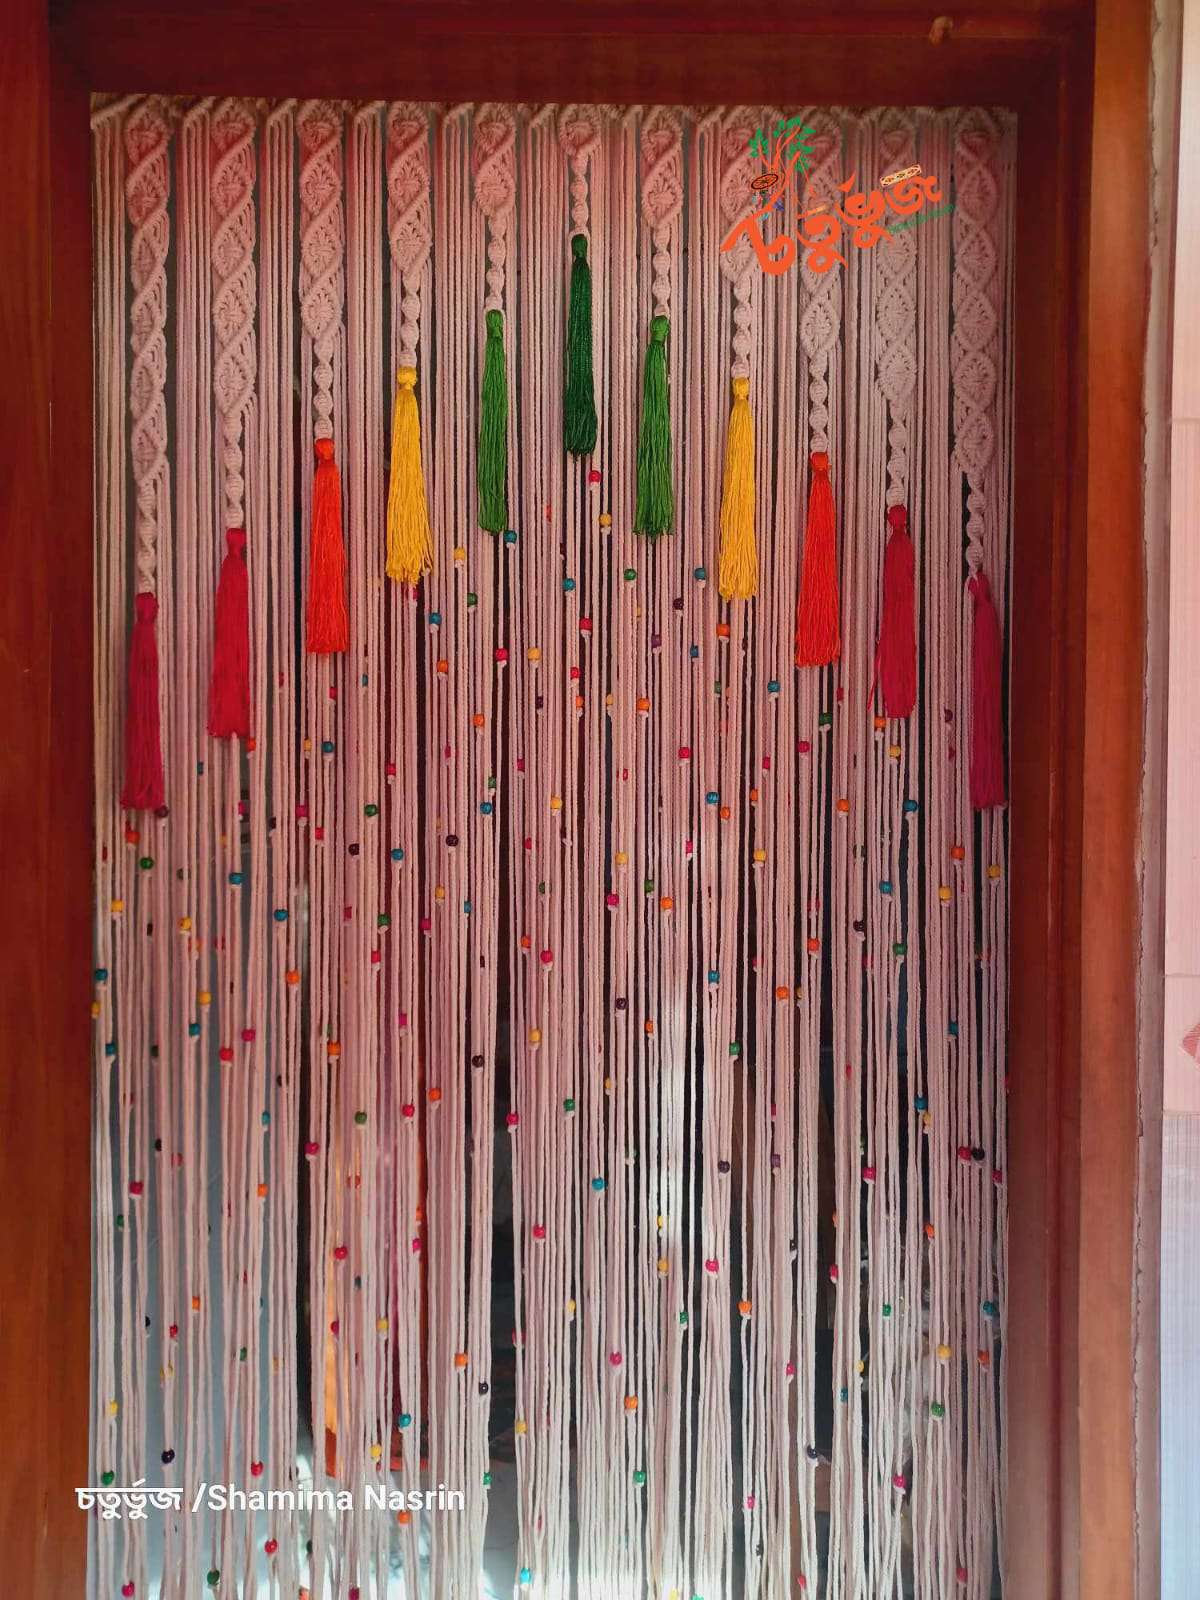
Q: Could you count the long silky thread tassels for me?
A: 11